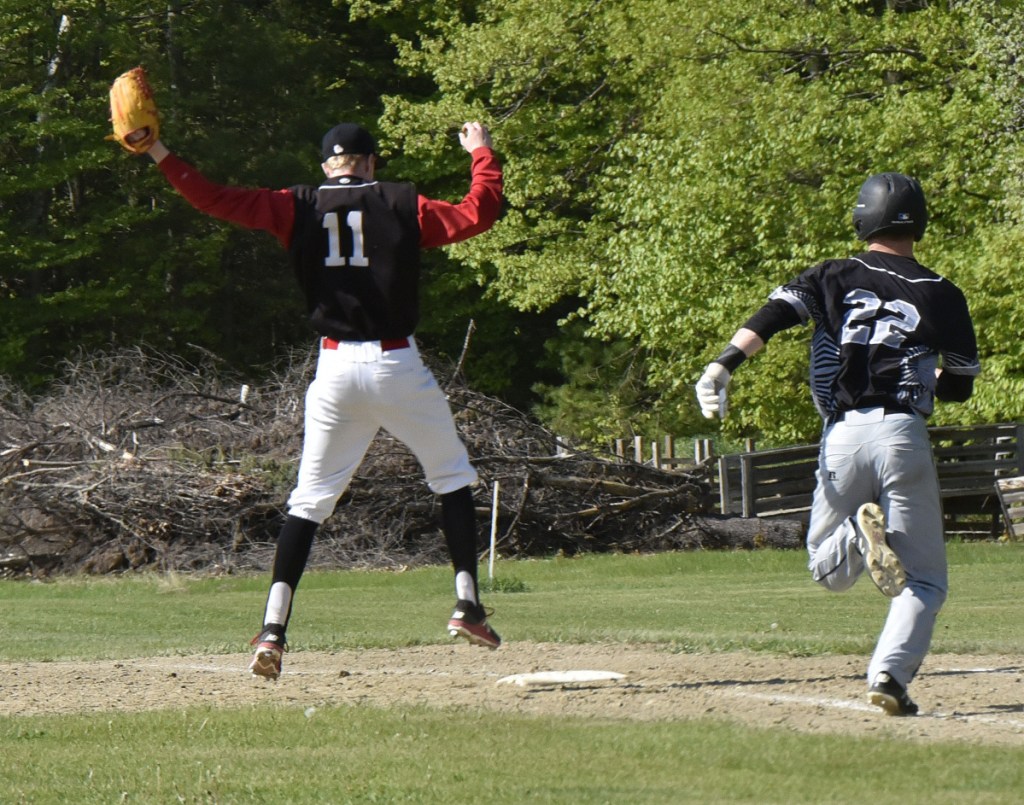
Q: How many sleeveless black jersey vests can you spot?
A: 1